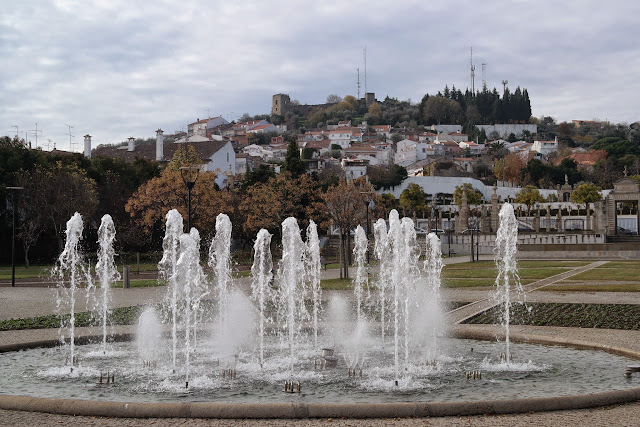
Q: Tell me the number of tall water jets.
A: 15